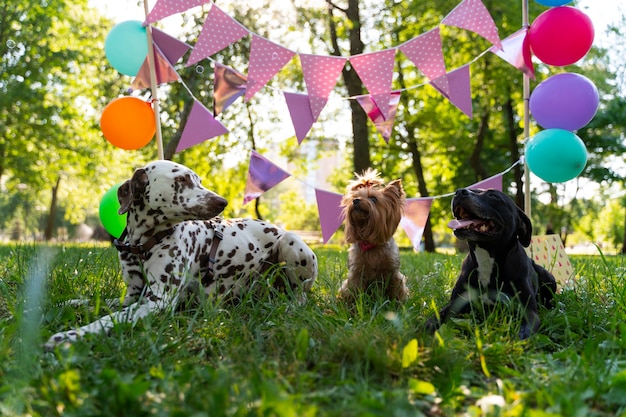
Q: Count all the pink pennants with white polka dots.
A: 7